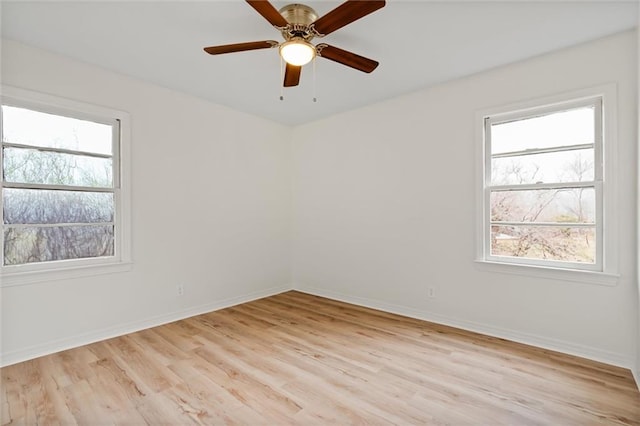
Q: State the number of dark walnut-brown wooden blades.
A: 5